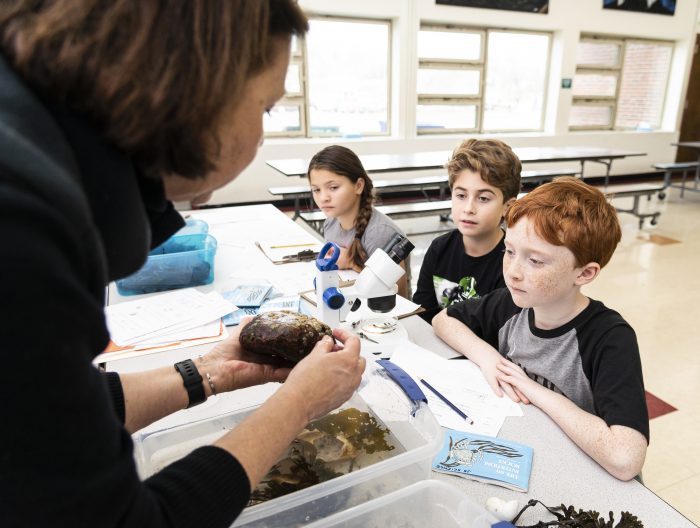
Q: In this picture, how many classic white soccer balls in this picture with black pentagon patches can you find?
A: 0